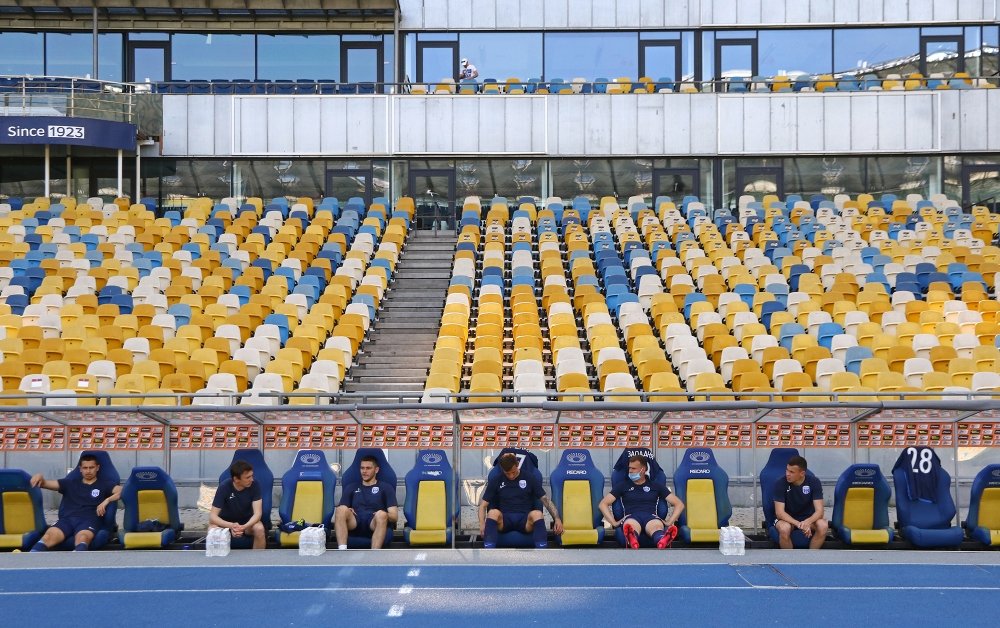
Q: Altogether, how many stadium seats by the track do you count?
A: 15